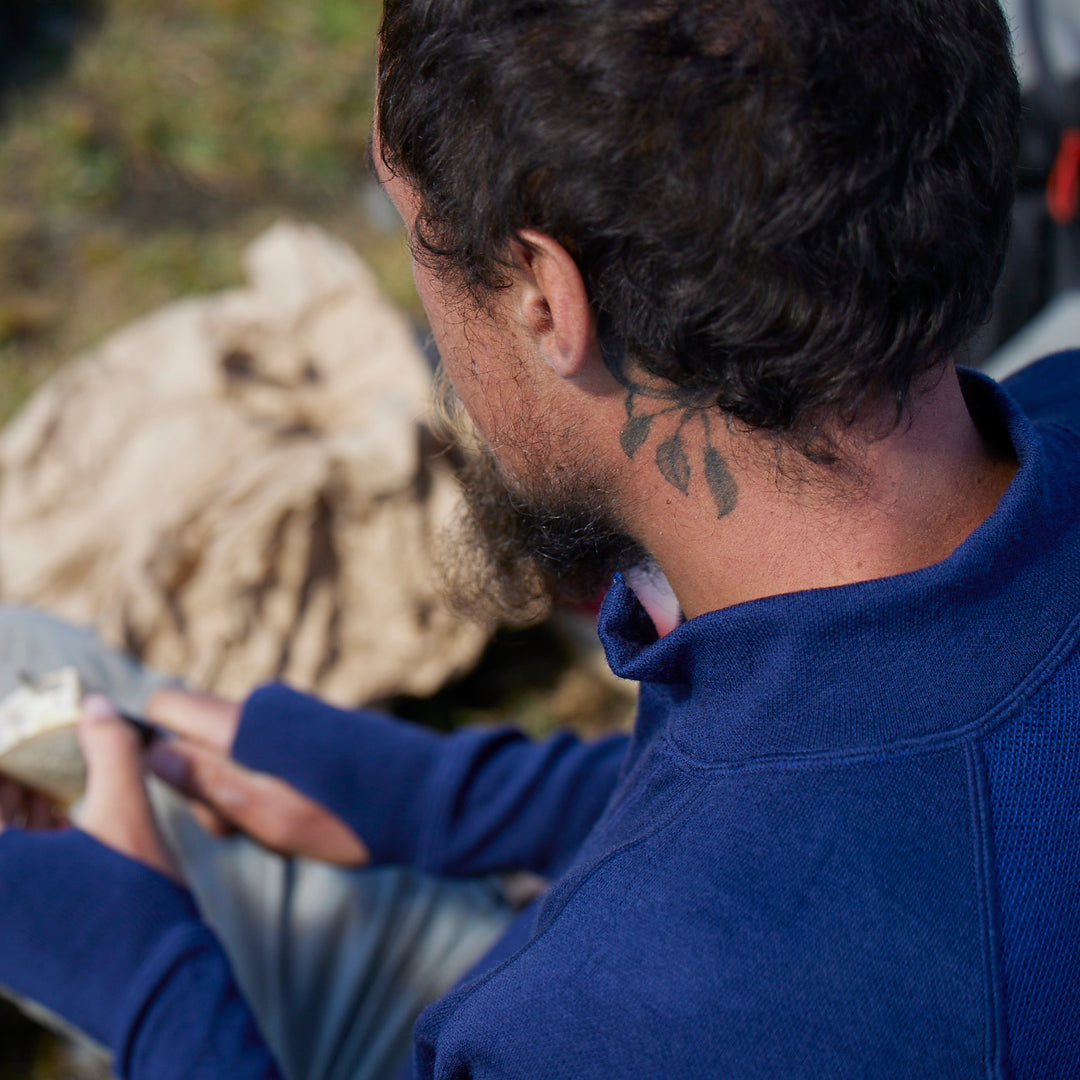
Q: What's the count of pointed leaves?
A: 3